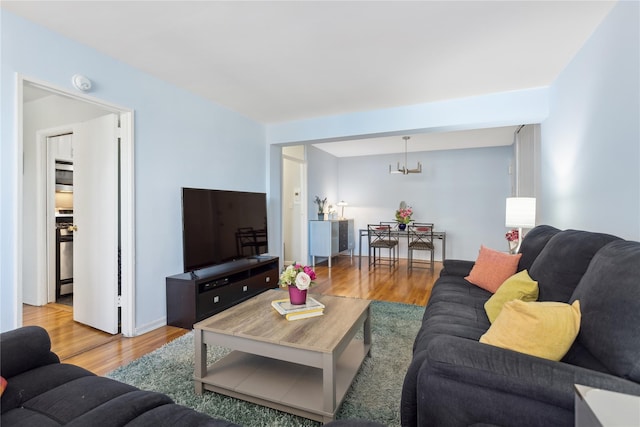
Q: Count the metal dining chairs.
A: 4